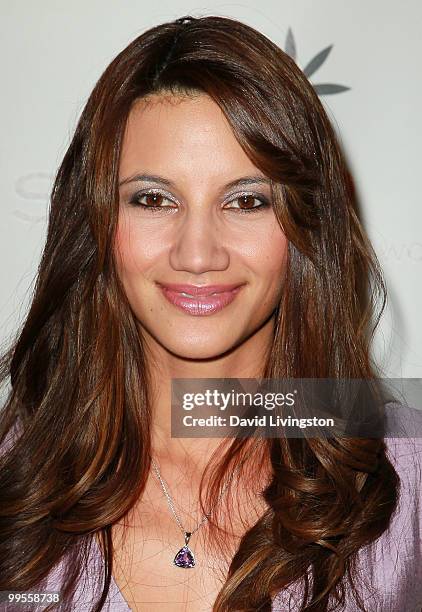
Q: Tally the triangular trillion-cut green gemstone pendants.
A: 0